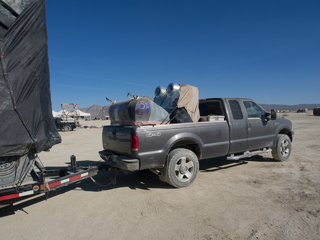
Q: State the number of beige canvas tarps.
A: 1